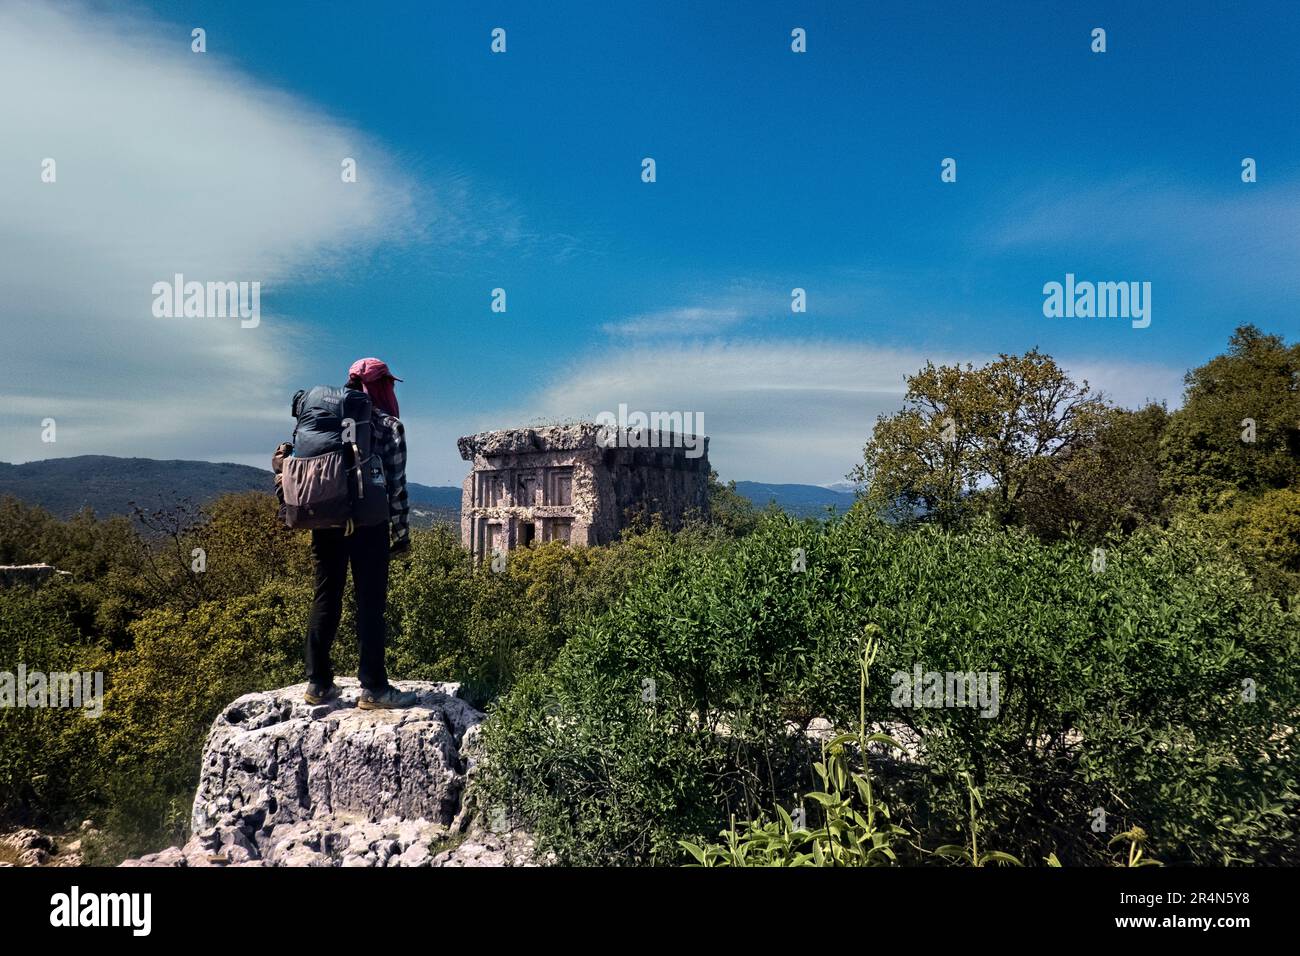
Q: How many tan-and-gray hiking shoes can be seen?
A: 2